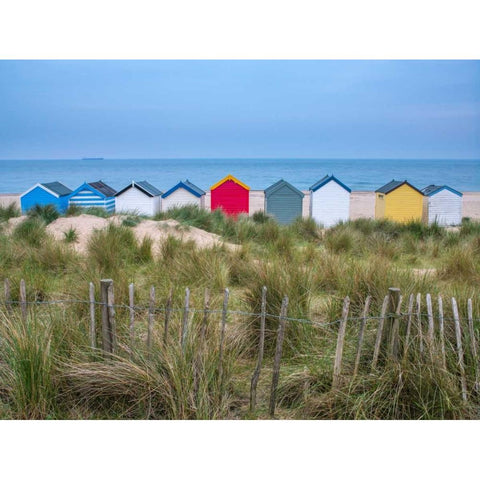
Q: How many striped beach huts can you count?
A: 1